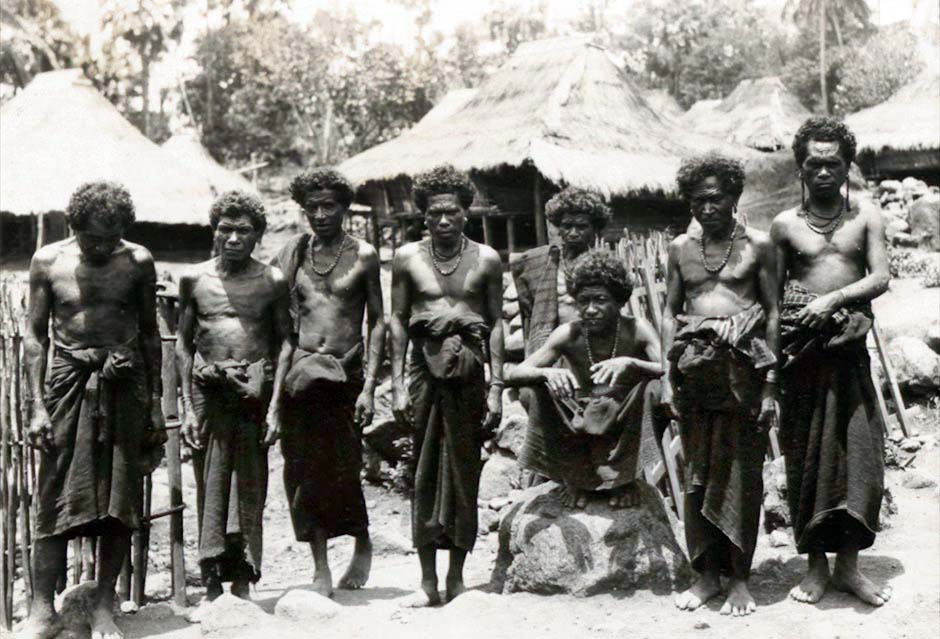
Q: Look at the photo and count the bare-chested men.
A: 8